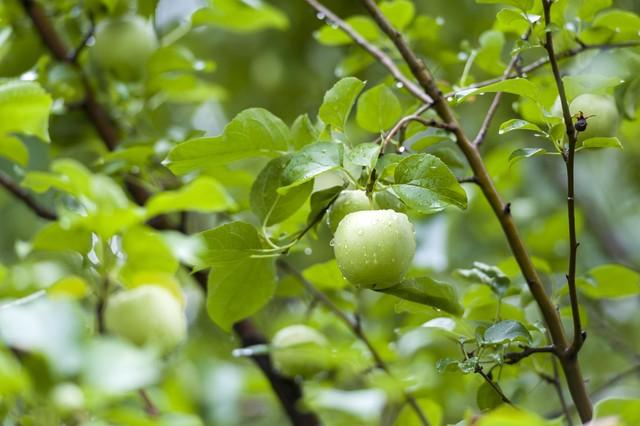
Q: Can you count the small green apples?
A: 6